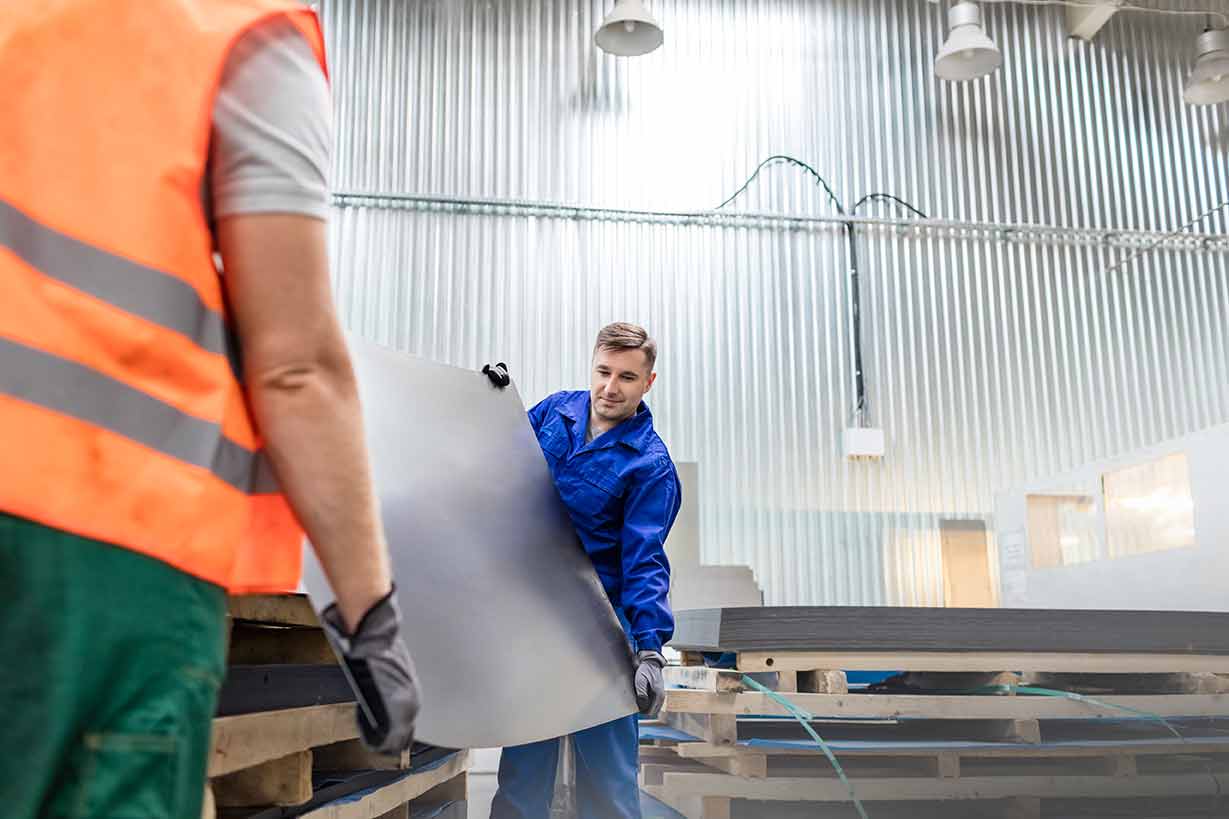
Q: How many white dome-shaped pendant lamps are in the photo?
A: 3